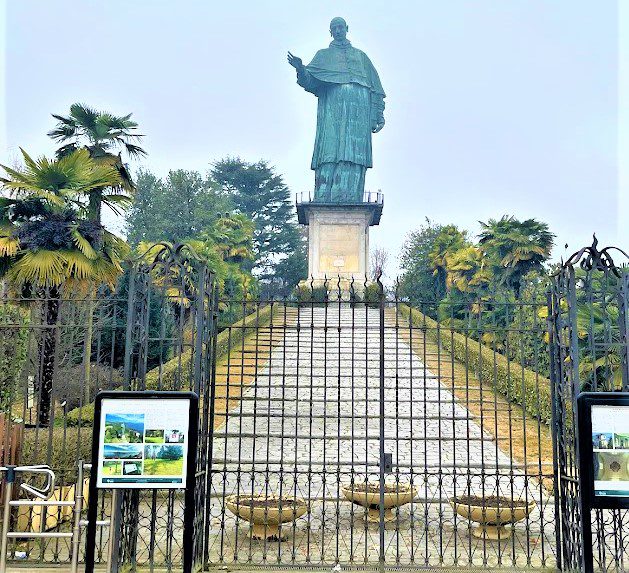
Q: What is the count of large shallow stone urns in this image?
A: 3